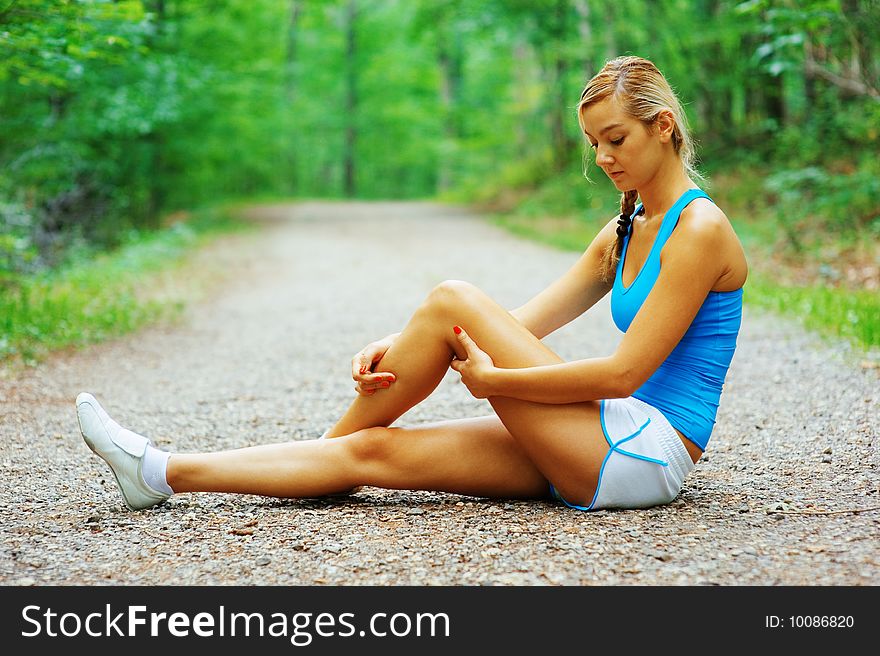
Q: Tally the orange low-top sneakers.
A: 0